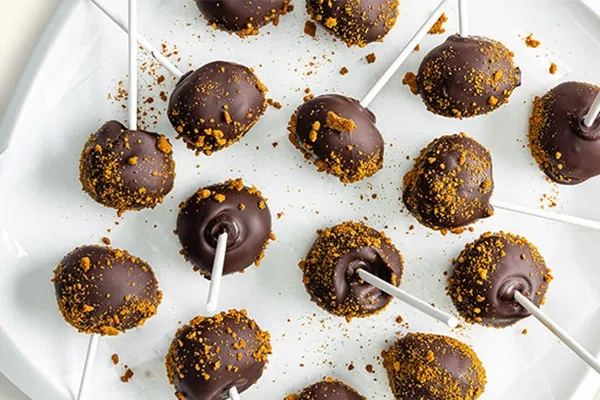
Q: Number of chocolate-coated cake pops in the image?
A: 15